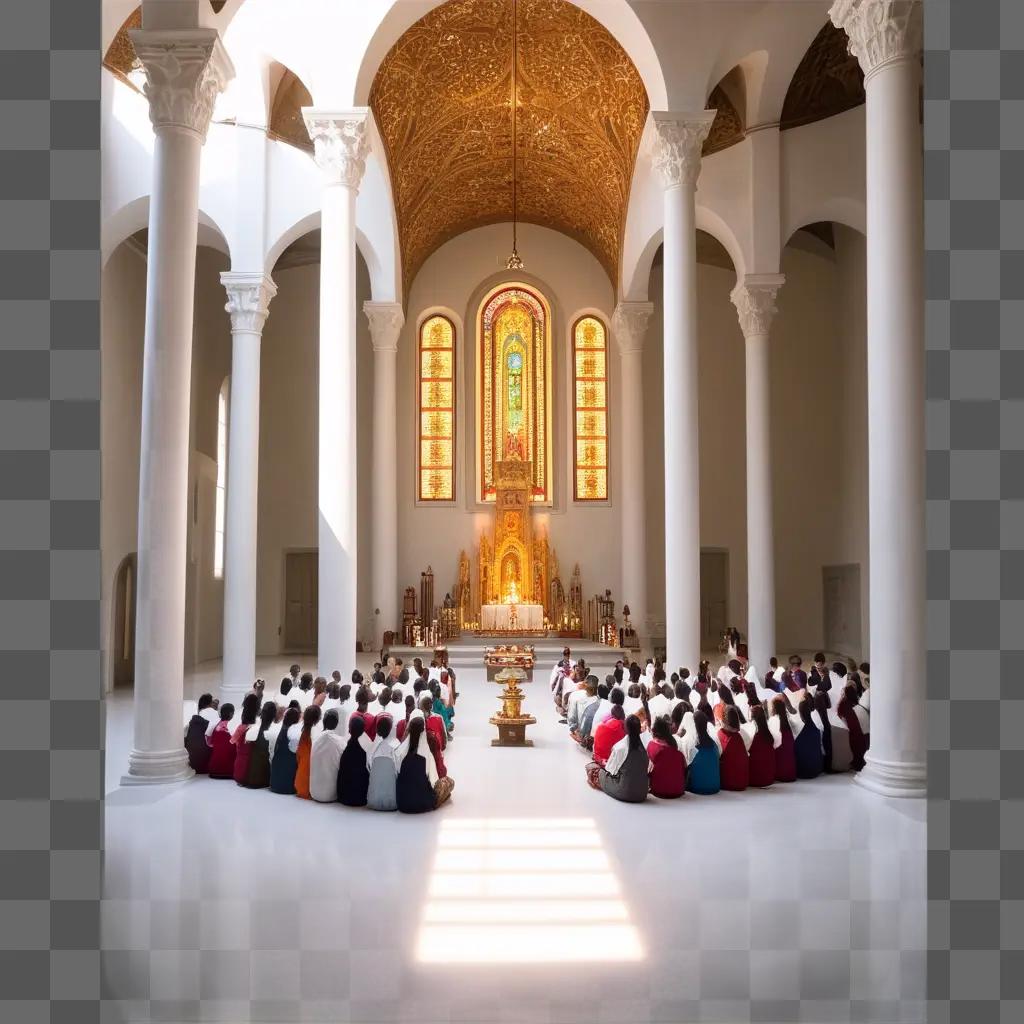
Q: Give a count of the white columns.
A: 8